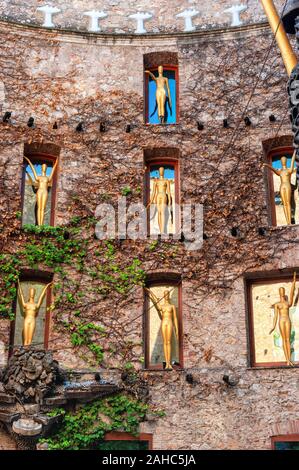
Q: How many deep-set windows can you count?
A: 7